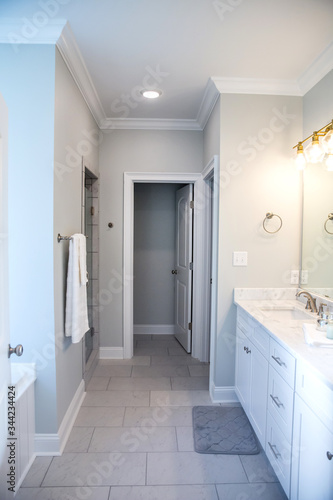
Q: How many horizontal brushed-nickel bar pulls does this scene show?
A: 3